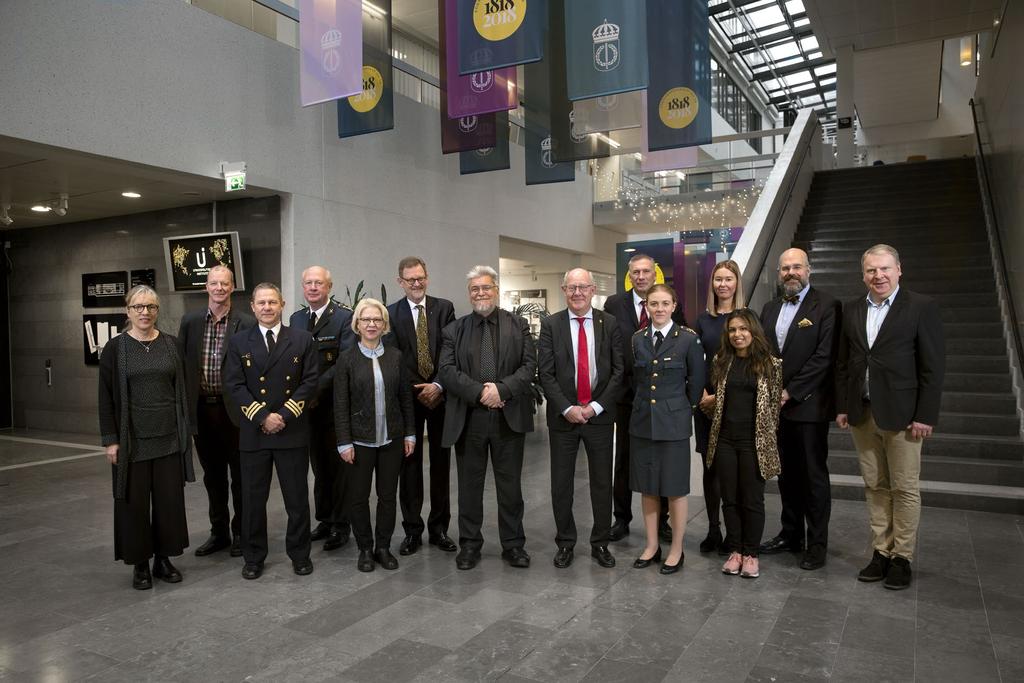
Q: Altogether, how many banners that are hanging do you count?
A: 12